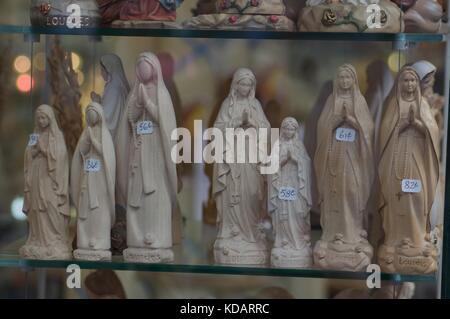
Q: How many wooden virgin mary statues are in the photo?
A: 7